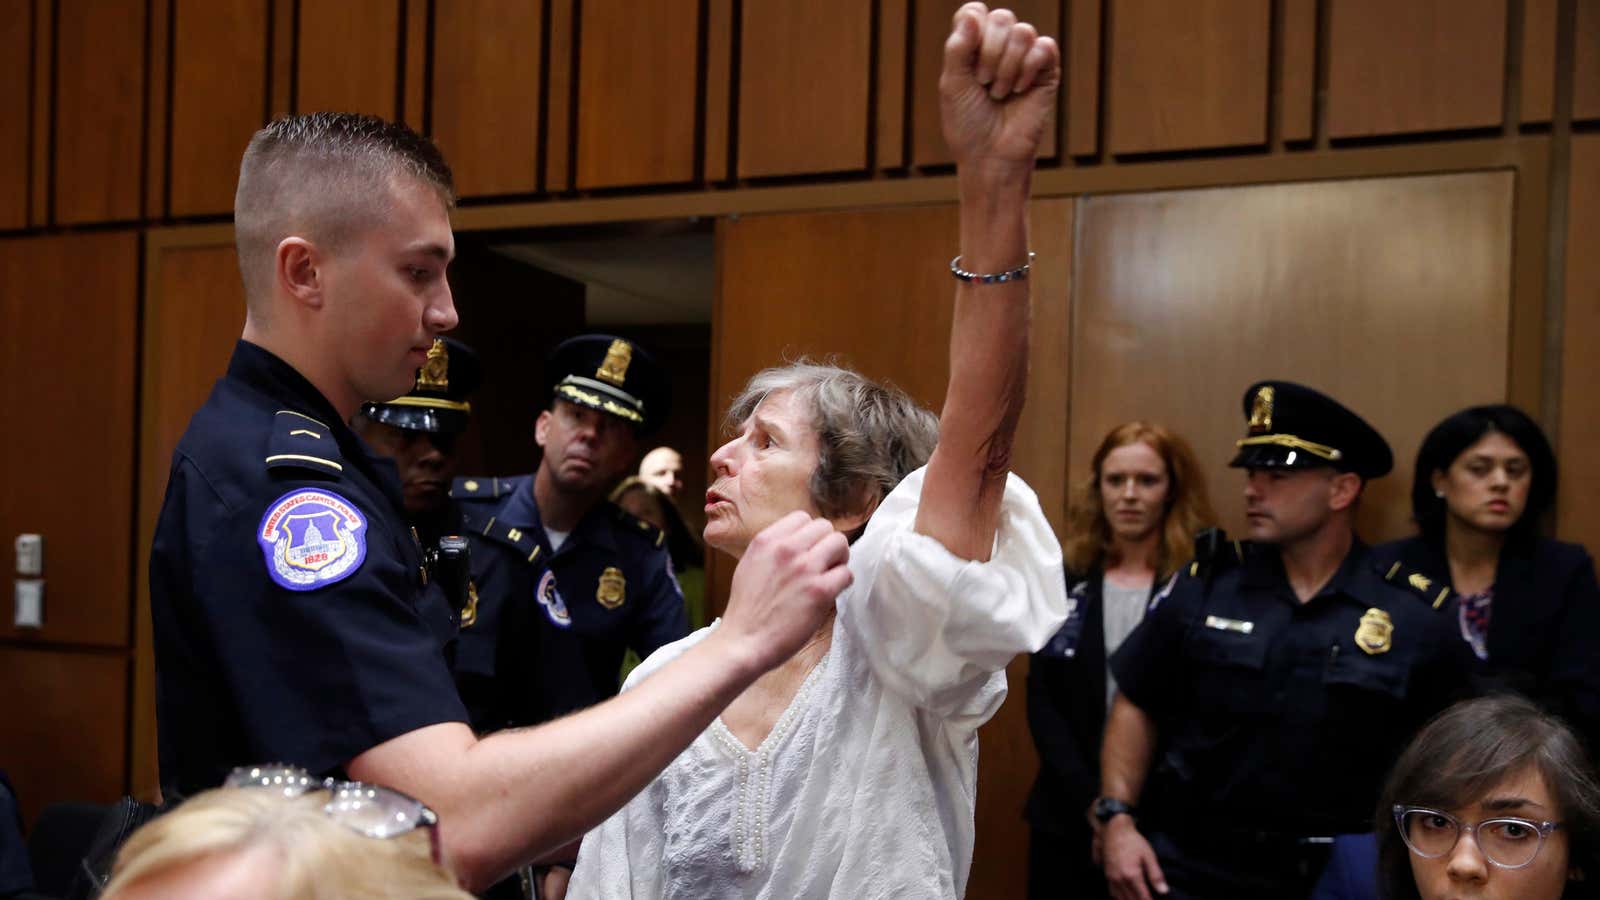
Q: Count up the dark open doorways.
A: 1